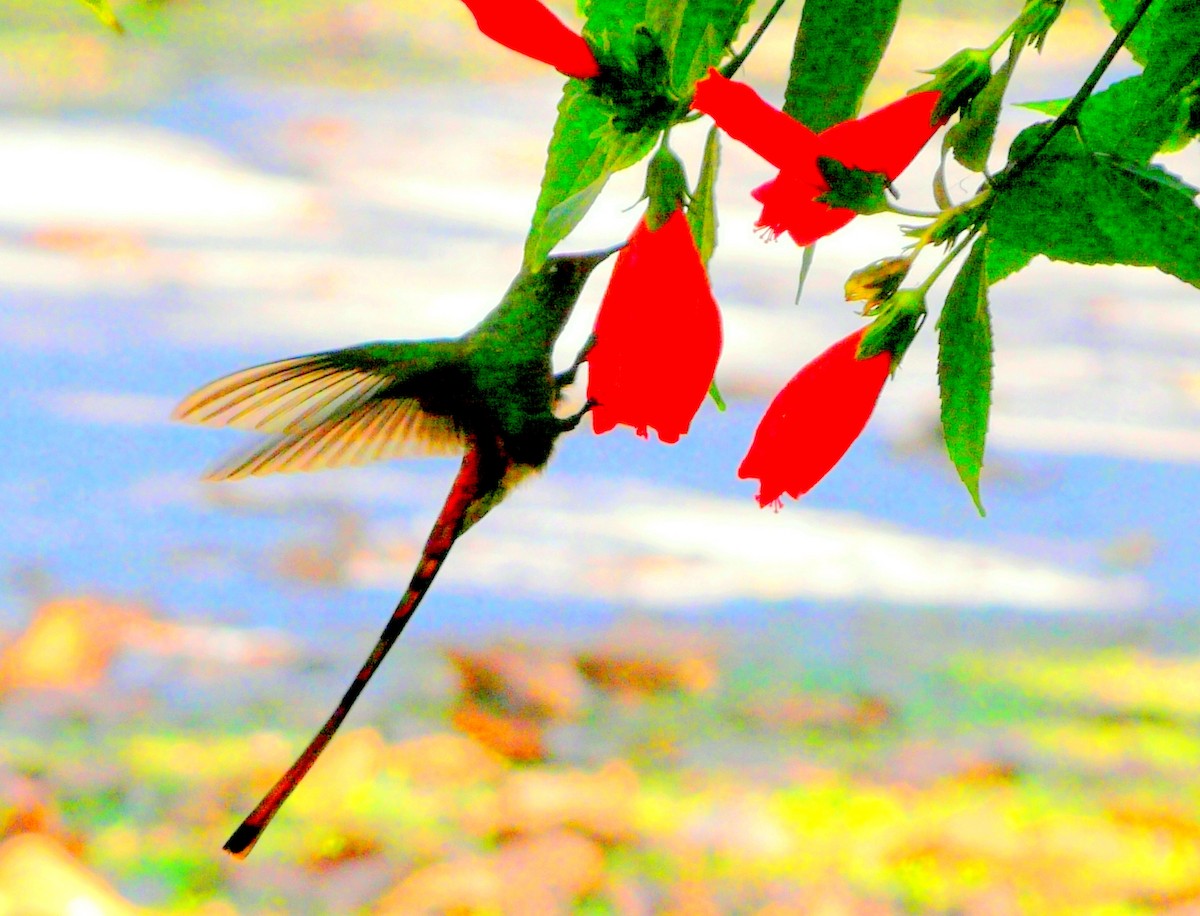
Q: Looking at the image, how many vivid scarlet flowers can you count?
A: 5